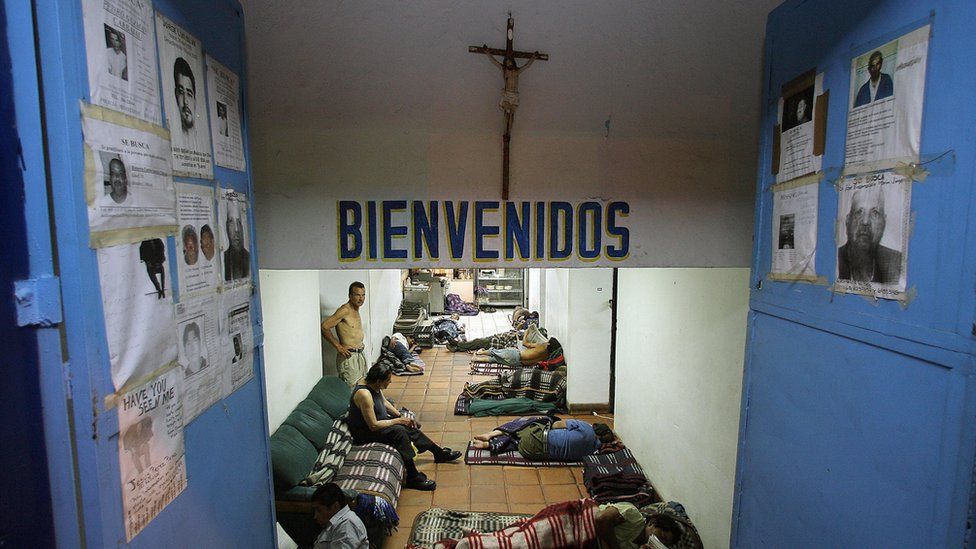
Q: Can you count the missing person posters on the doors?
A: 14